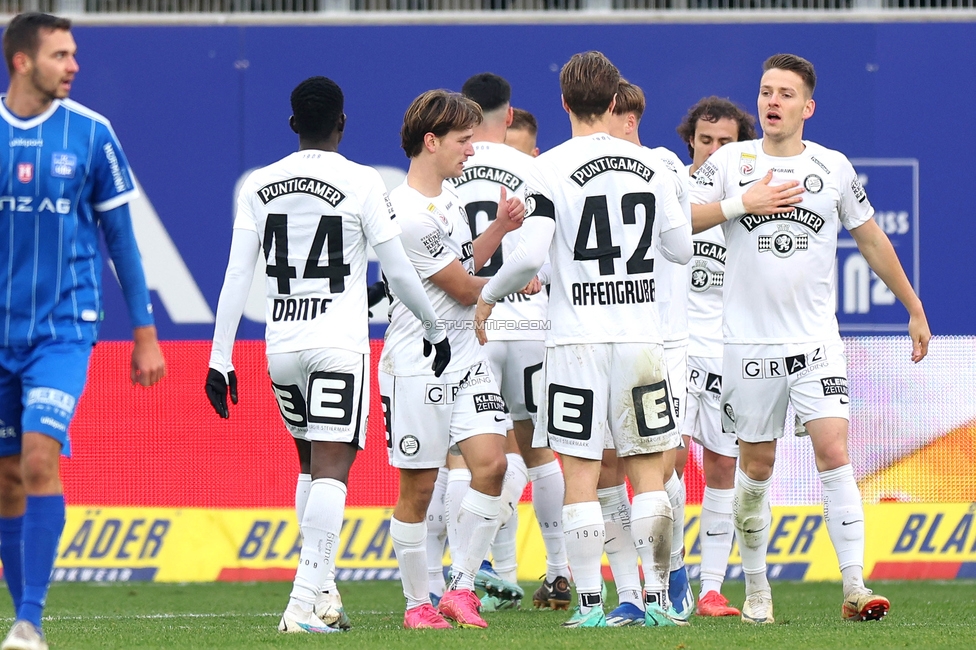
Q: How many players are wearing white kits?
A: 8